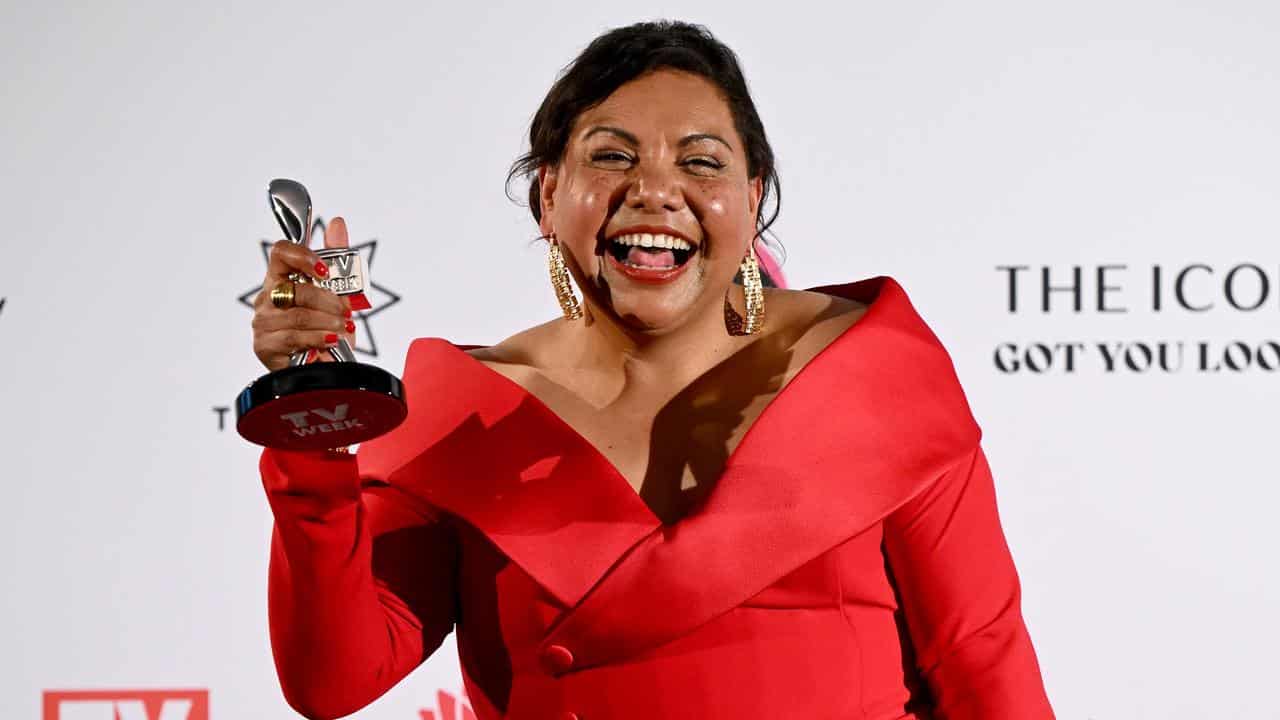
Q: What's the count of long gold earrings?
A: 2